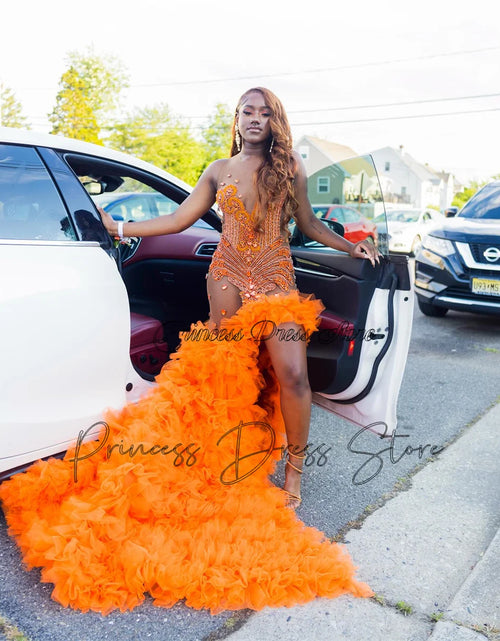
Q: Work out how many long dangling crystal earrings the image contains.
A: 2